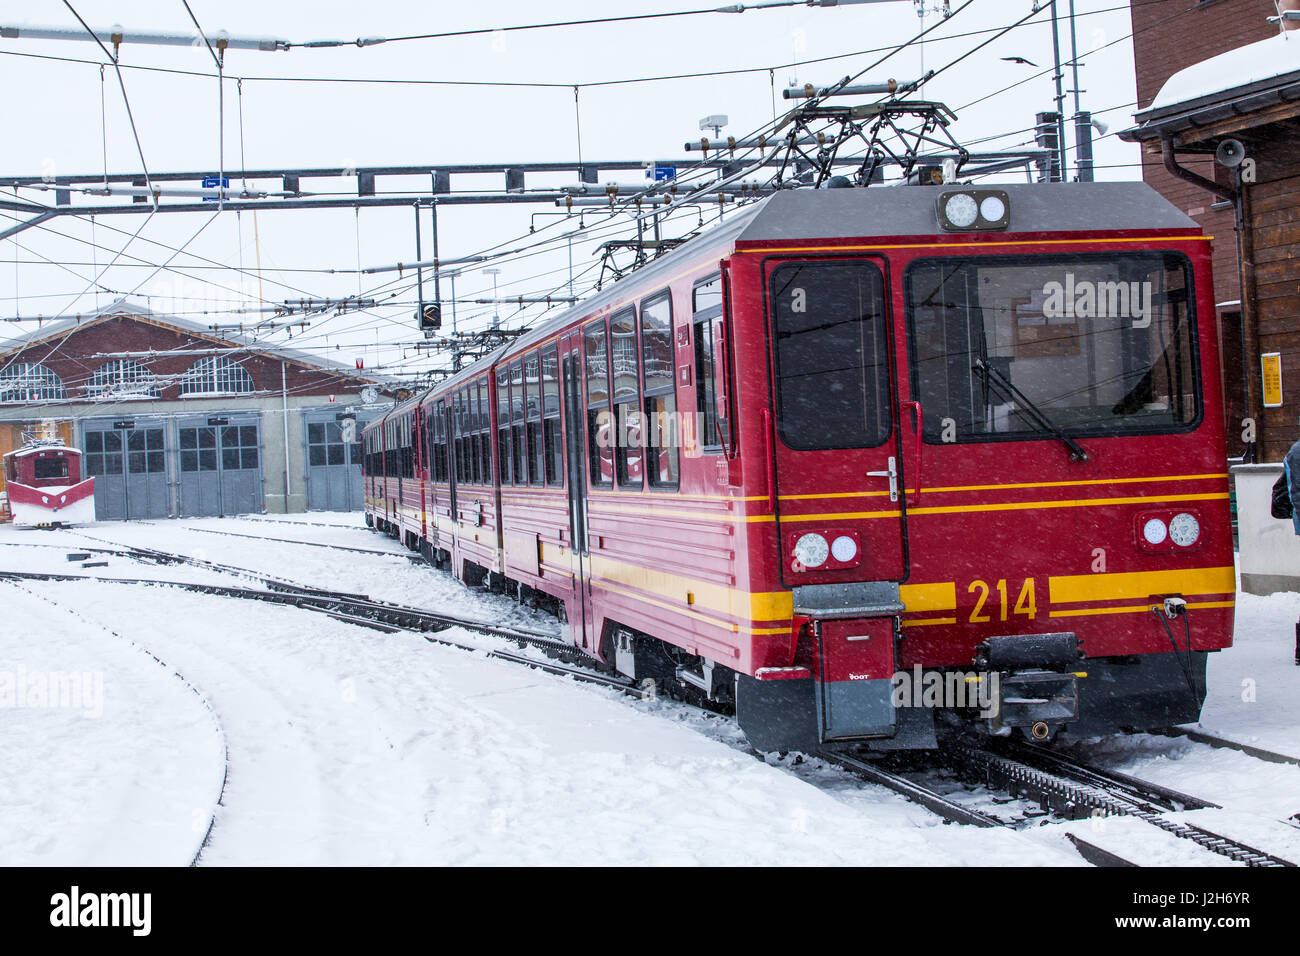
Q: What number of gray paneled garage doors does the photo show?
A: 3